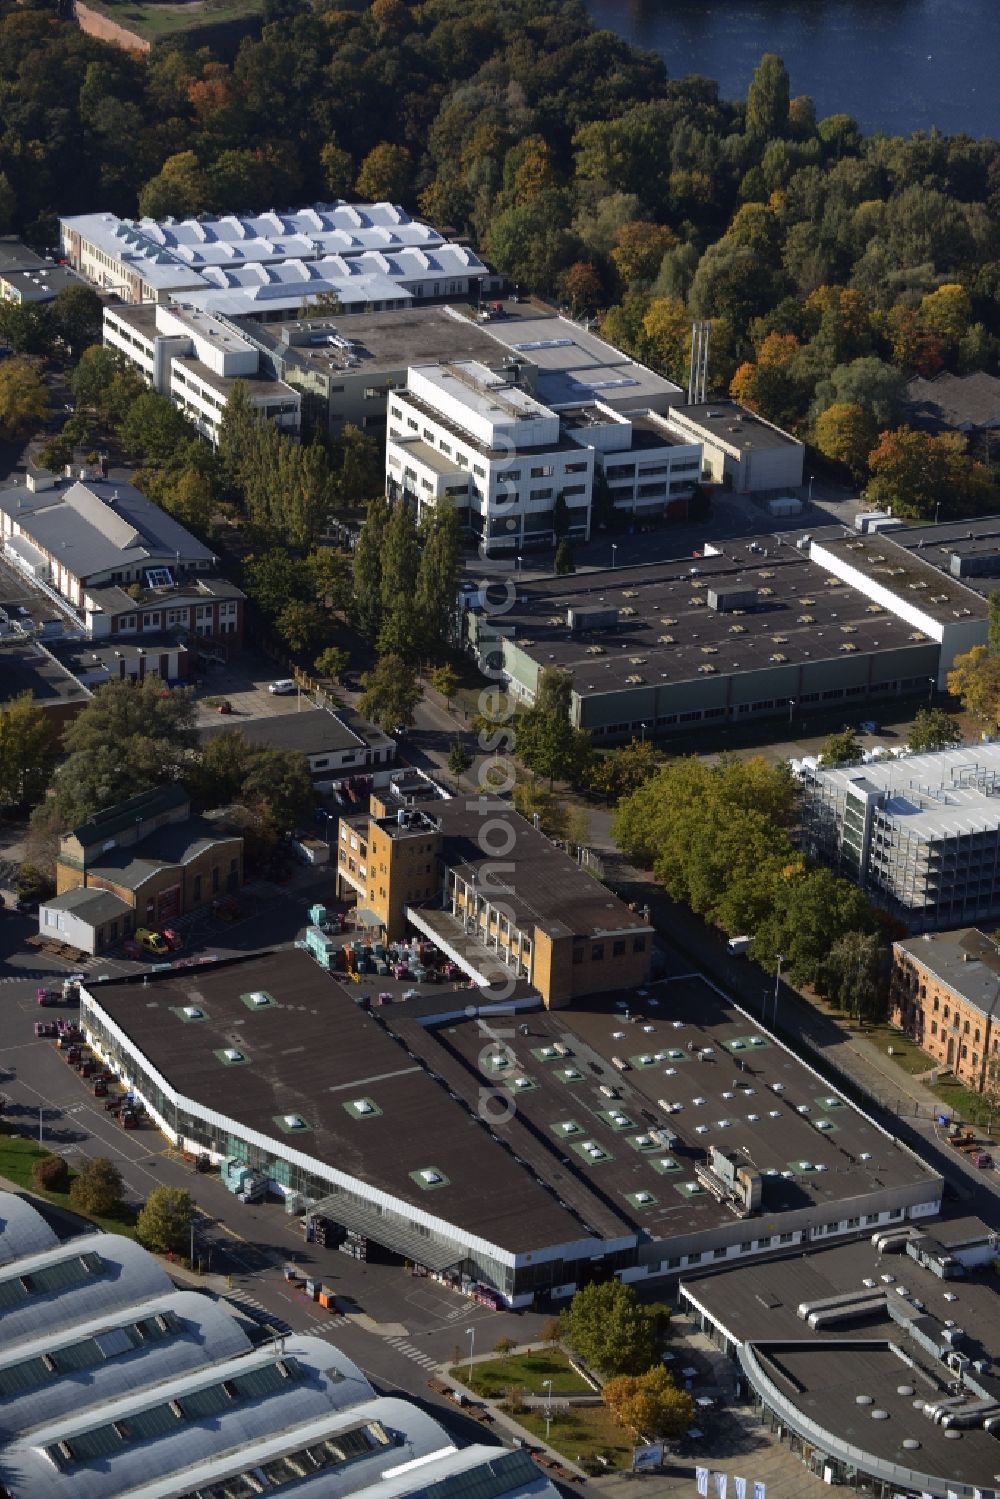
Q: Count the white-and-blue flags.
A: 4